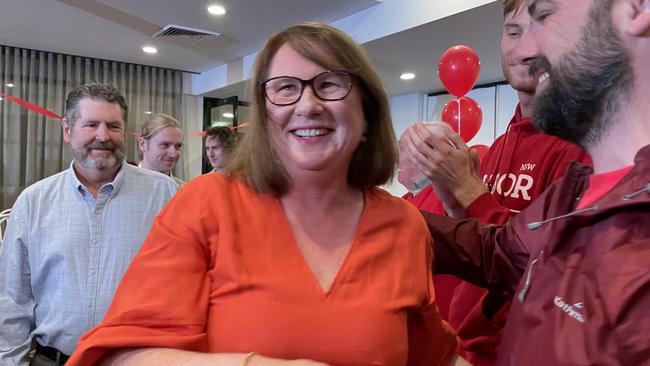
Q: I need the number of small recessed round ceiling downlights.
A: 3